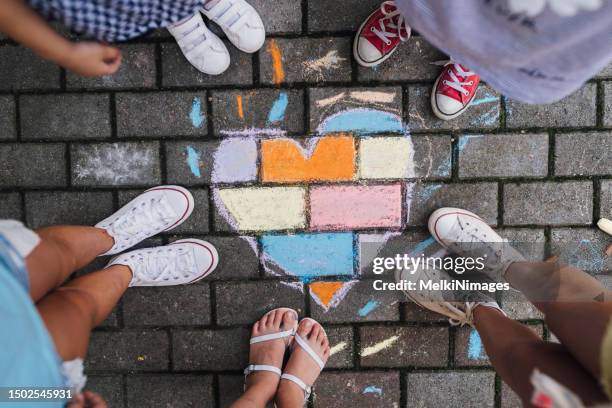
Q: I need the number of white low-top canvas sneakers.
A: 4